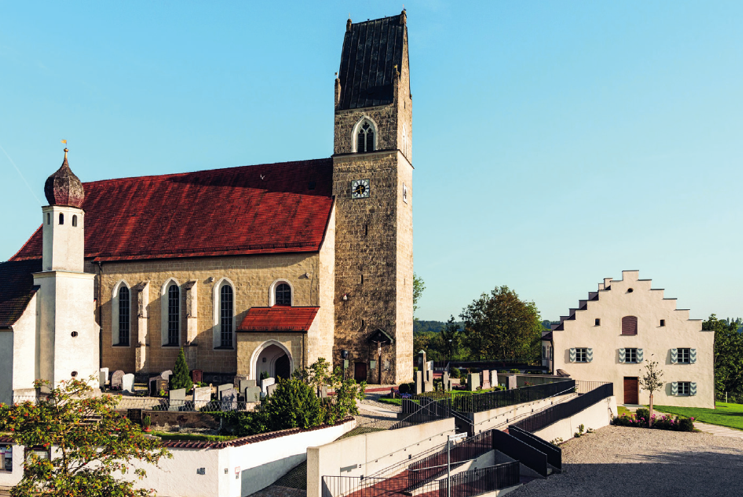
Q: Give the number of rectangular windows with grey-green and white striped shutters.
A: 4